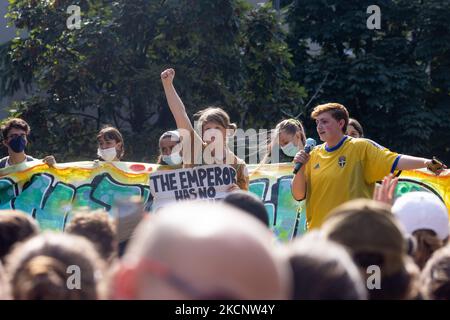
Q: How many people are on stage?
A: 7